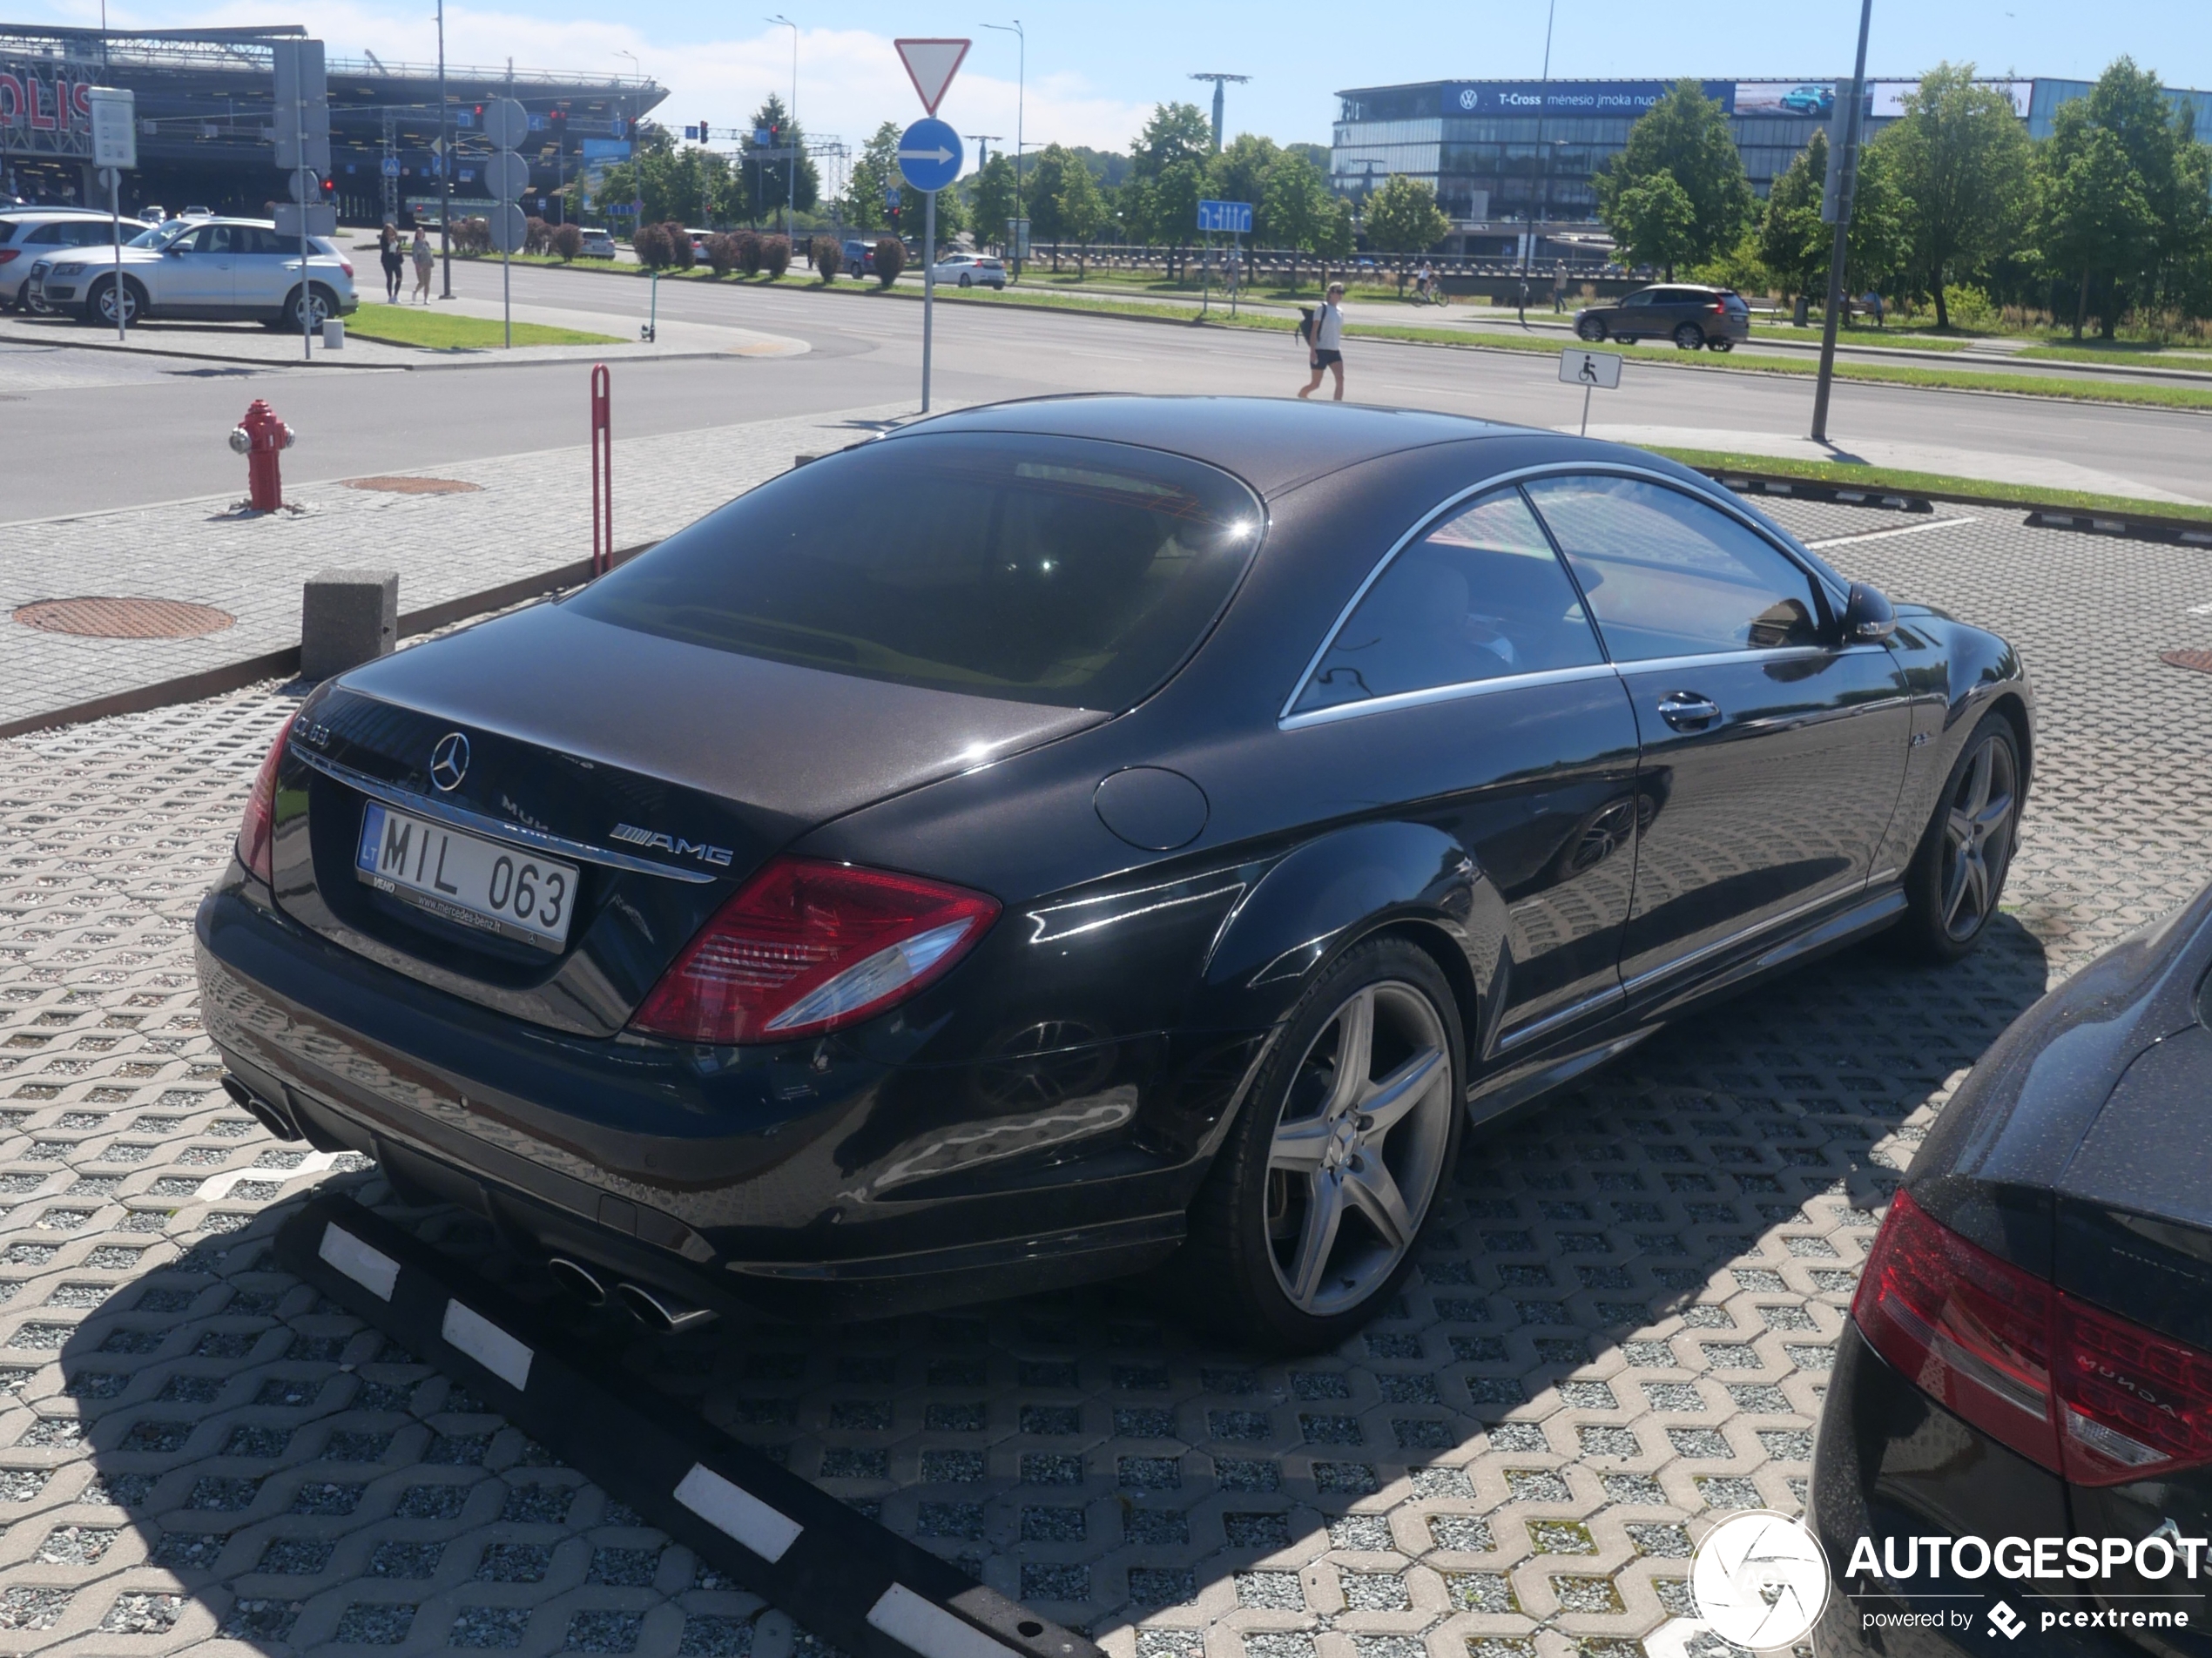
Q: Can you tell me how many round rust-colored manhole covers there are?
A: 3